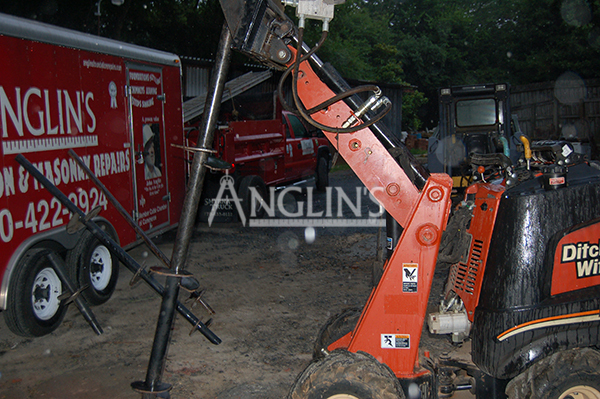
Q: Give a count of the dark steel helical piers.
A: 4